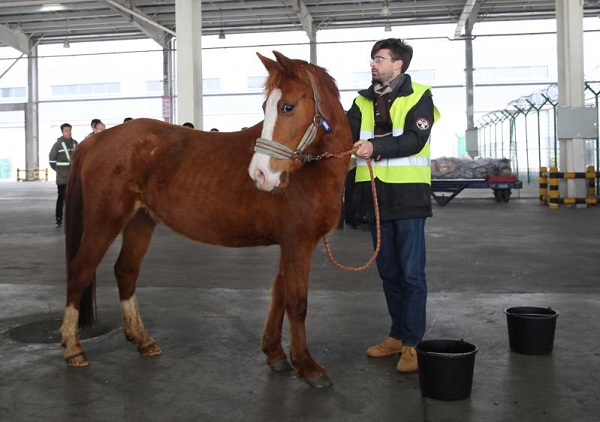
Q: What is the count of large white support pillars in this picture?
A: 2